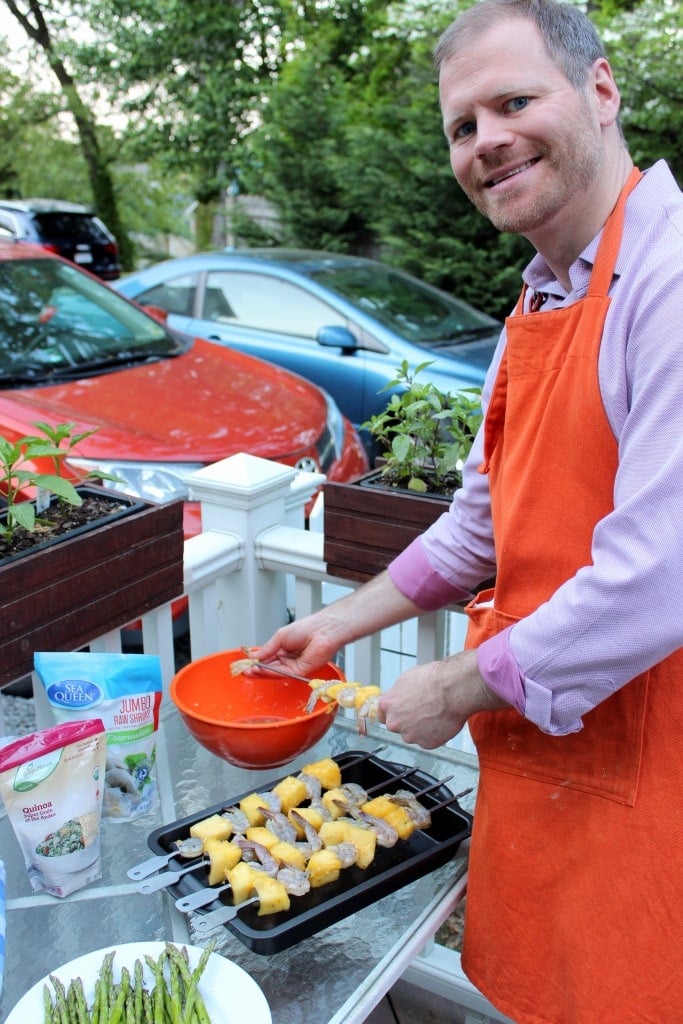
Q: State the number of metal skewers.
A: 5